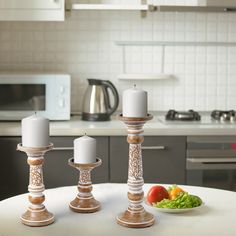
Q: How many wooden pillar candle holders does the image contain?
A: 3